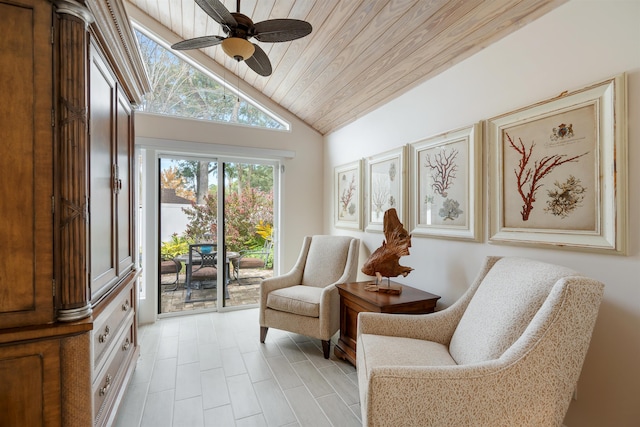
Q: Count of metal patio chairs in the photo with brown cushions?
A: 3